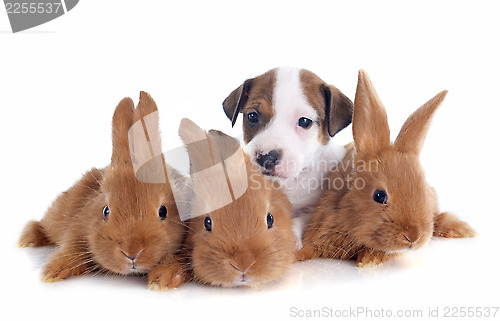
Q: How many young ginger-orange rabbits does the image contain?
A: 3